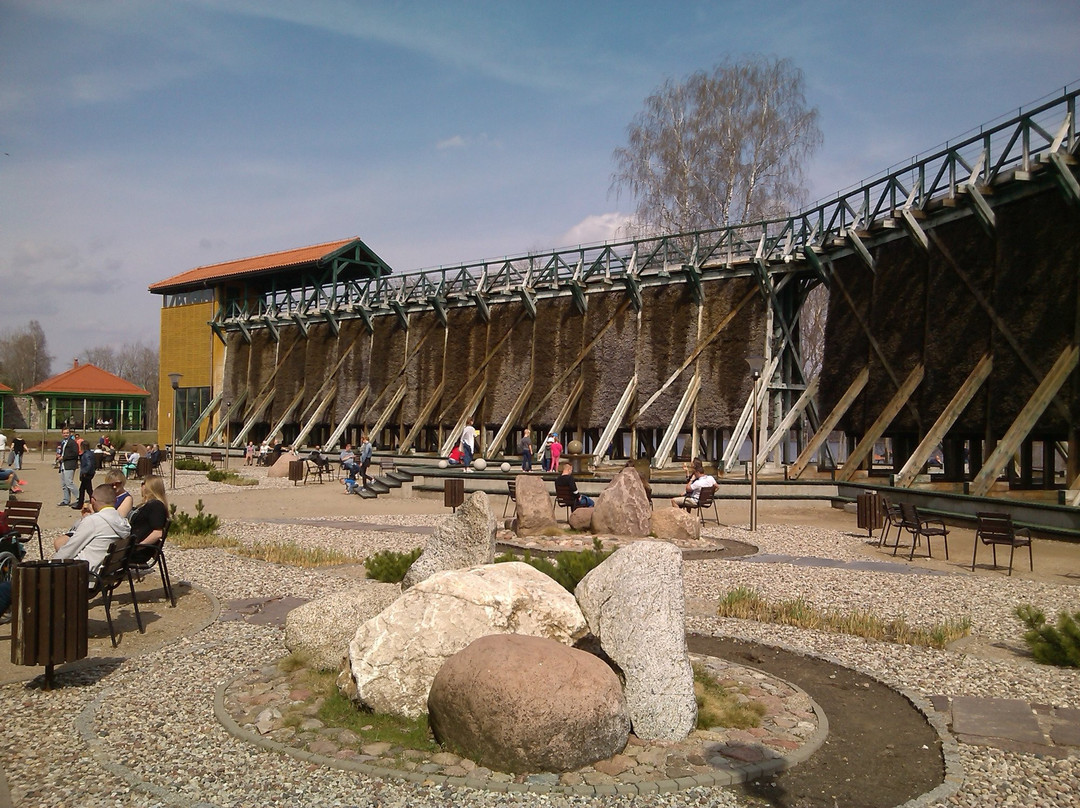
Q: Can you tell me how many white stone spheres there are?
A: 3